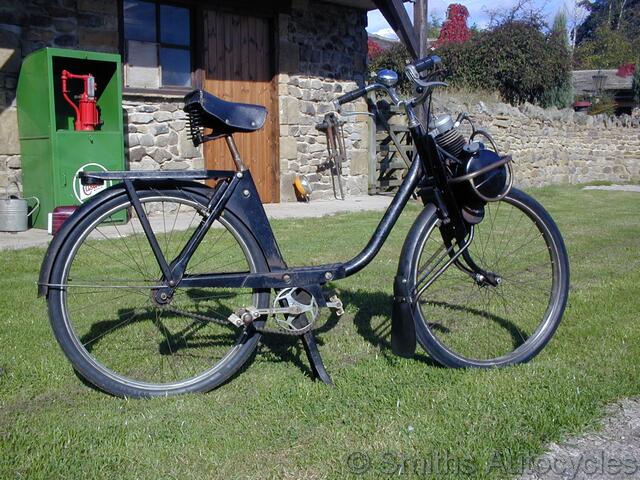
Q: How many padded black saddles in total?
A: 1